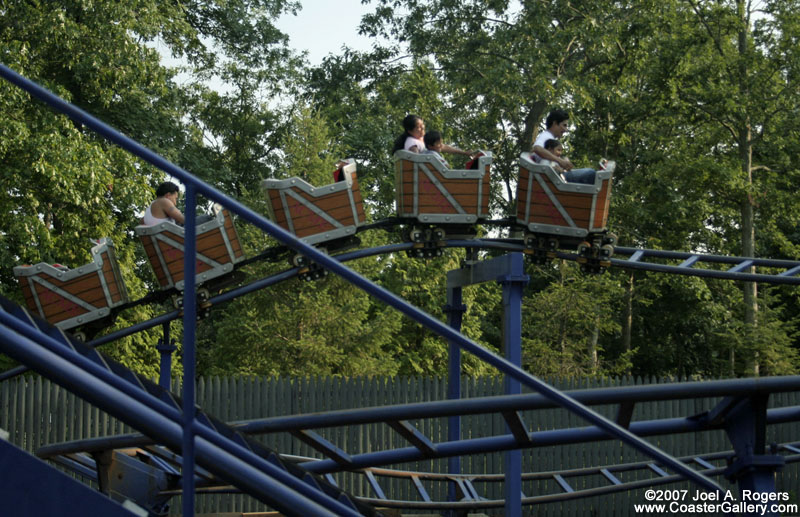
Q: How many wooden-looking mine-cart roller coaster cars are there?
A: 5